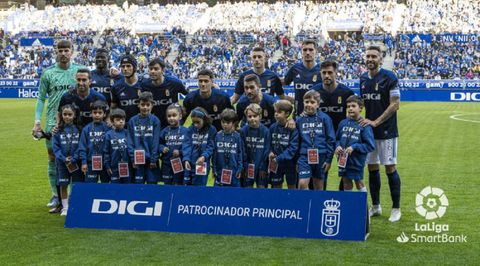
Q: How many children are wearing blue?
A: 11